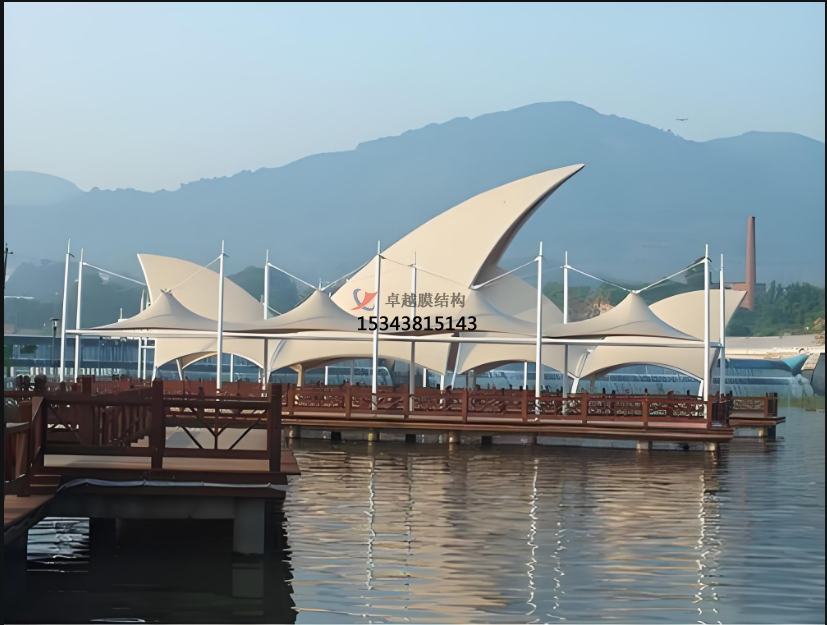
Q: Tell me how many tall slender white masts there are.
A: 10